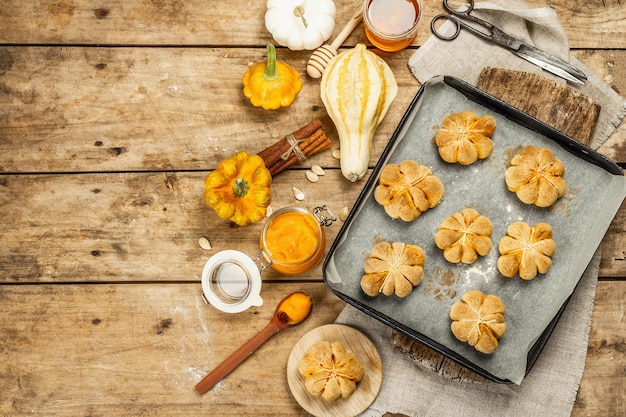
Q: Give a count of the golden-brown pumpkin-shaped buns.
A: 8